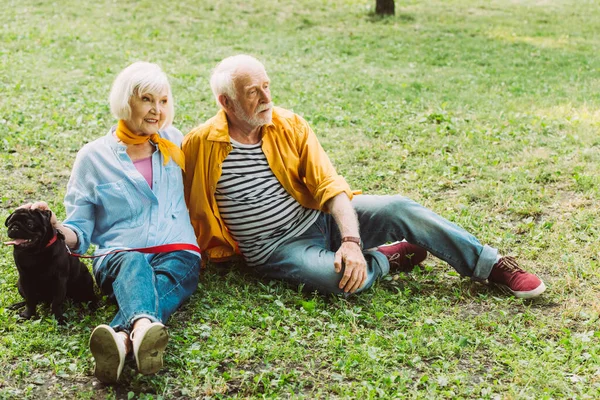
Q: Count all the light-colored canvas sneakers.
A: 2